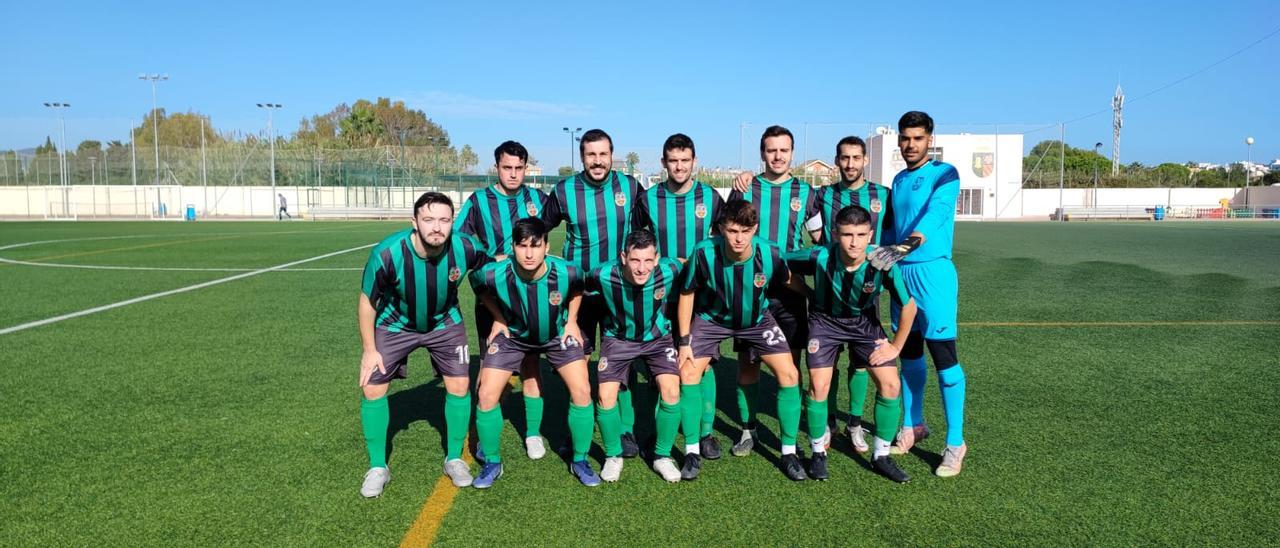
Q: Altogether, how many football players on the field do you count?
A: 11